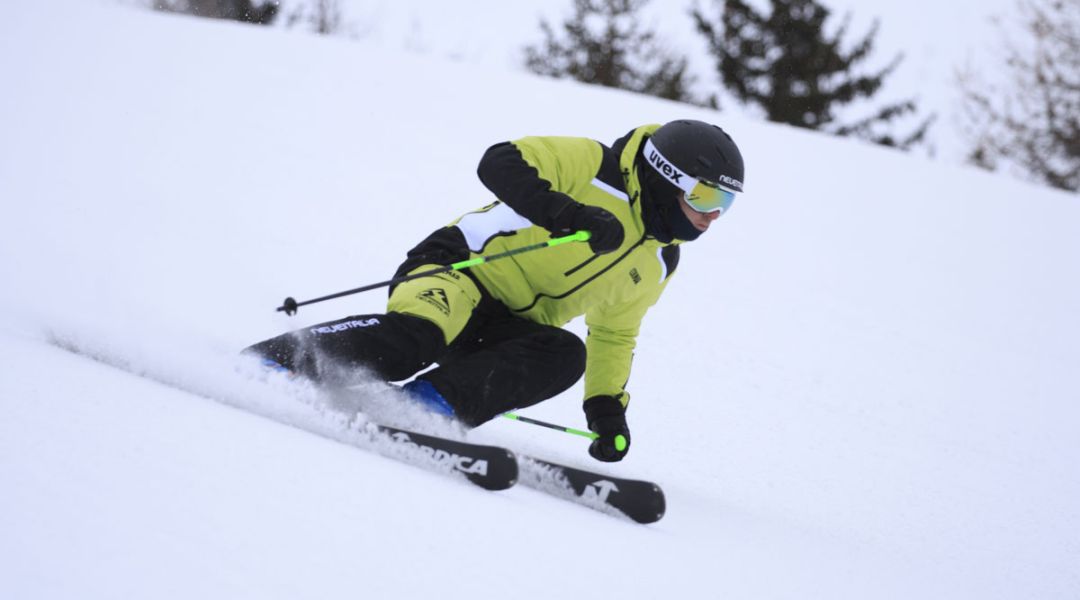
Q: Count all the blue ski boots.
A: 2